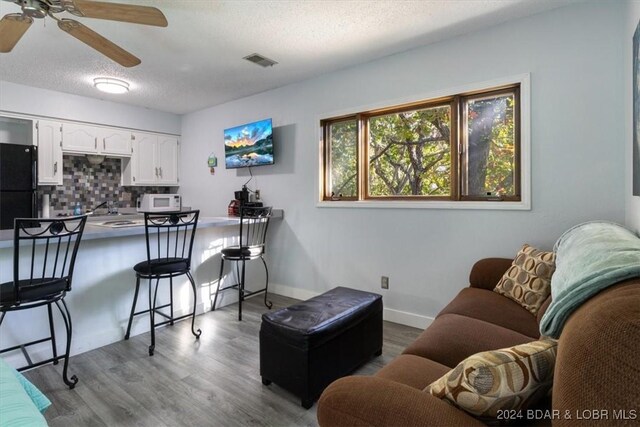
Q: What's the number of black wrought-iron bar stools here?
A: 3